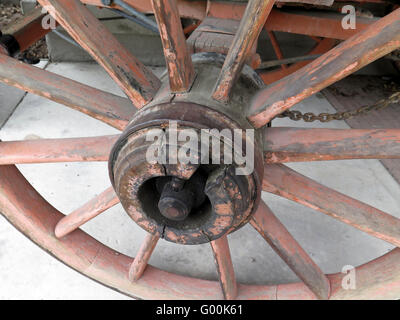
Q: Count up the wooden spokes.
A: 12